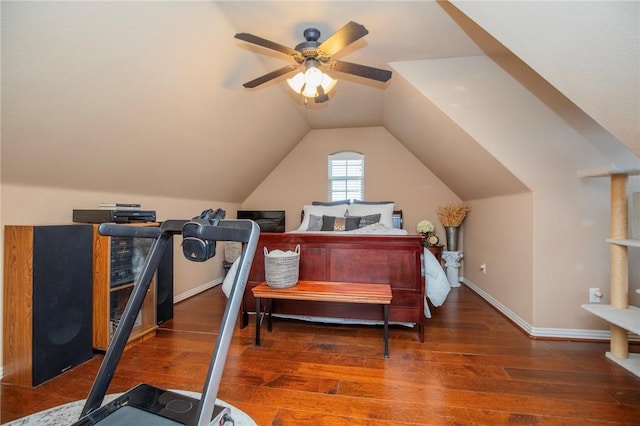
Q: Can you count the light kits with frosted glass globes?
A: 1